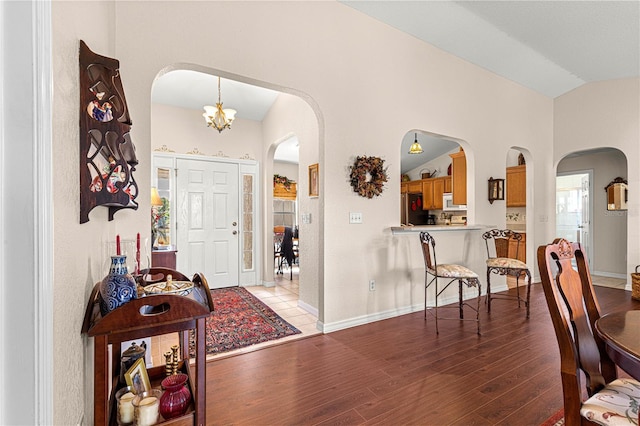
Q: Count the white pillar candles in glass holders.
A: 2